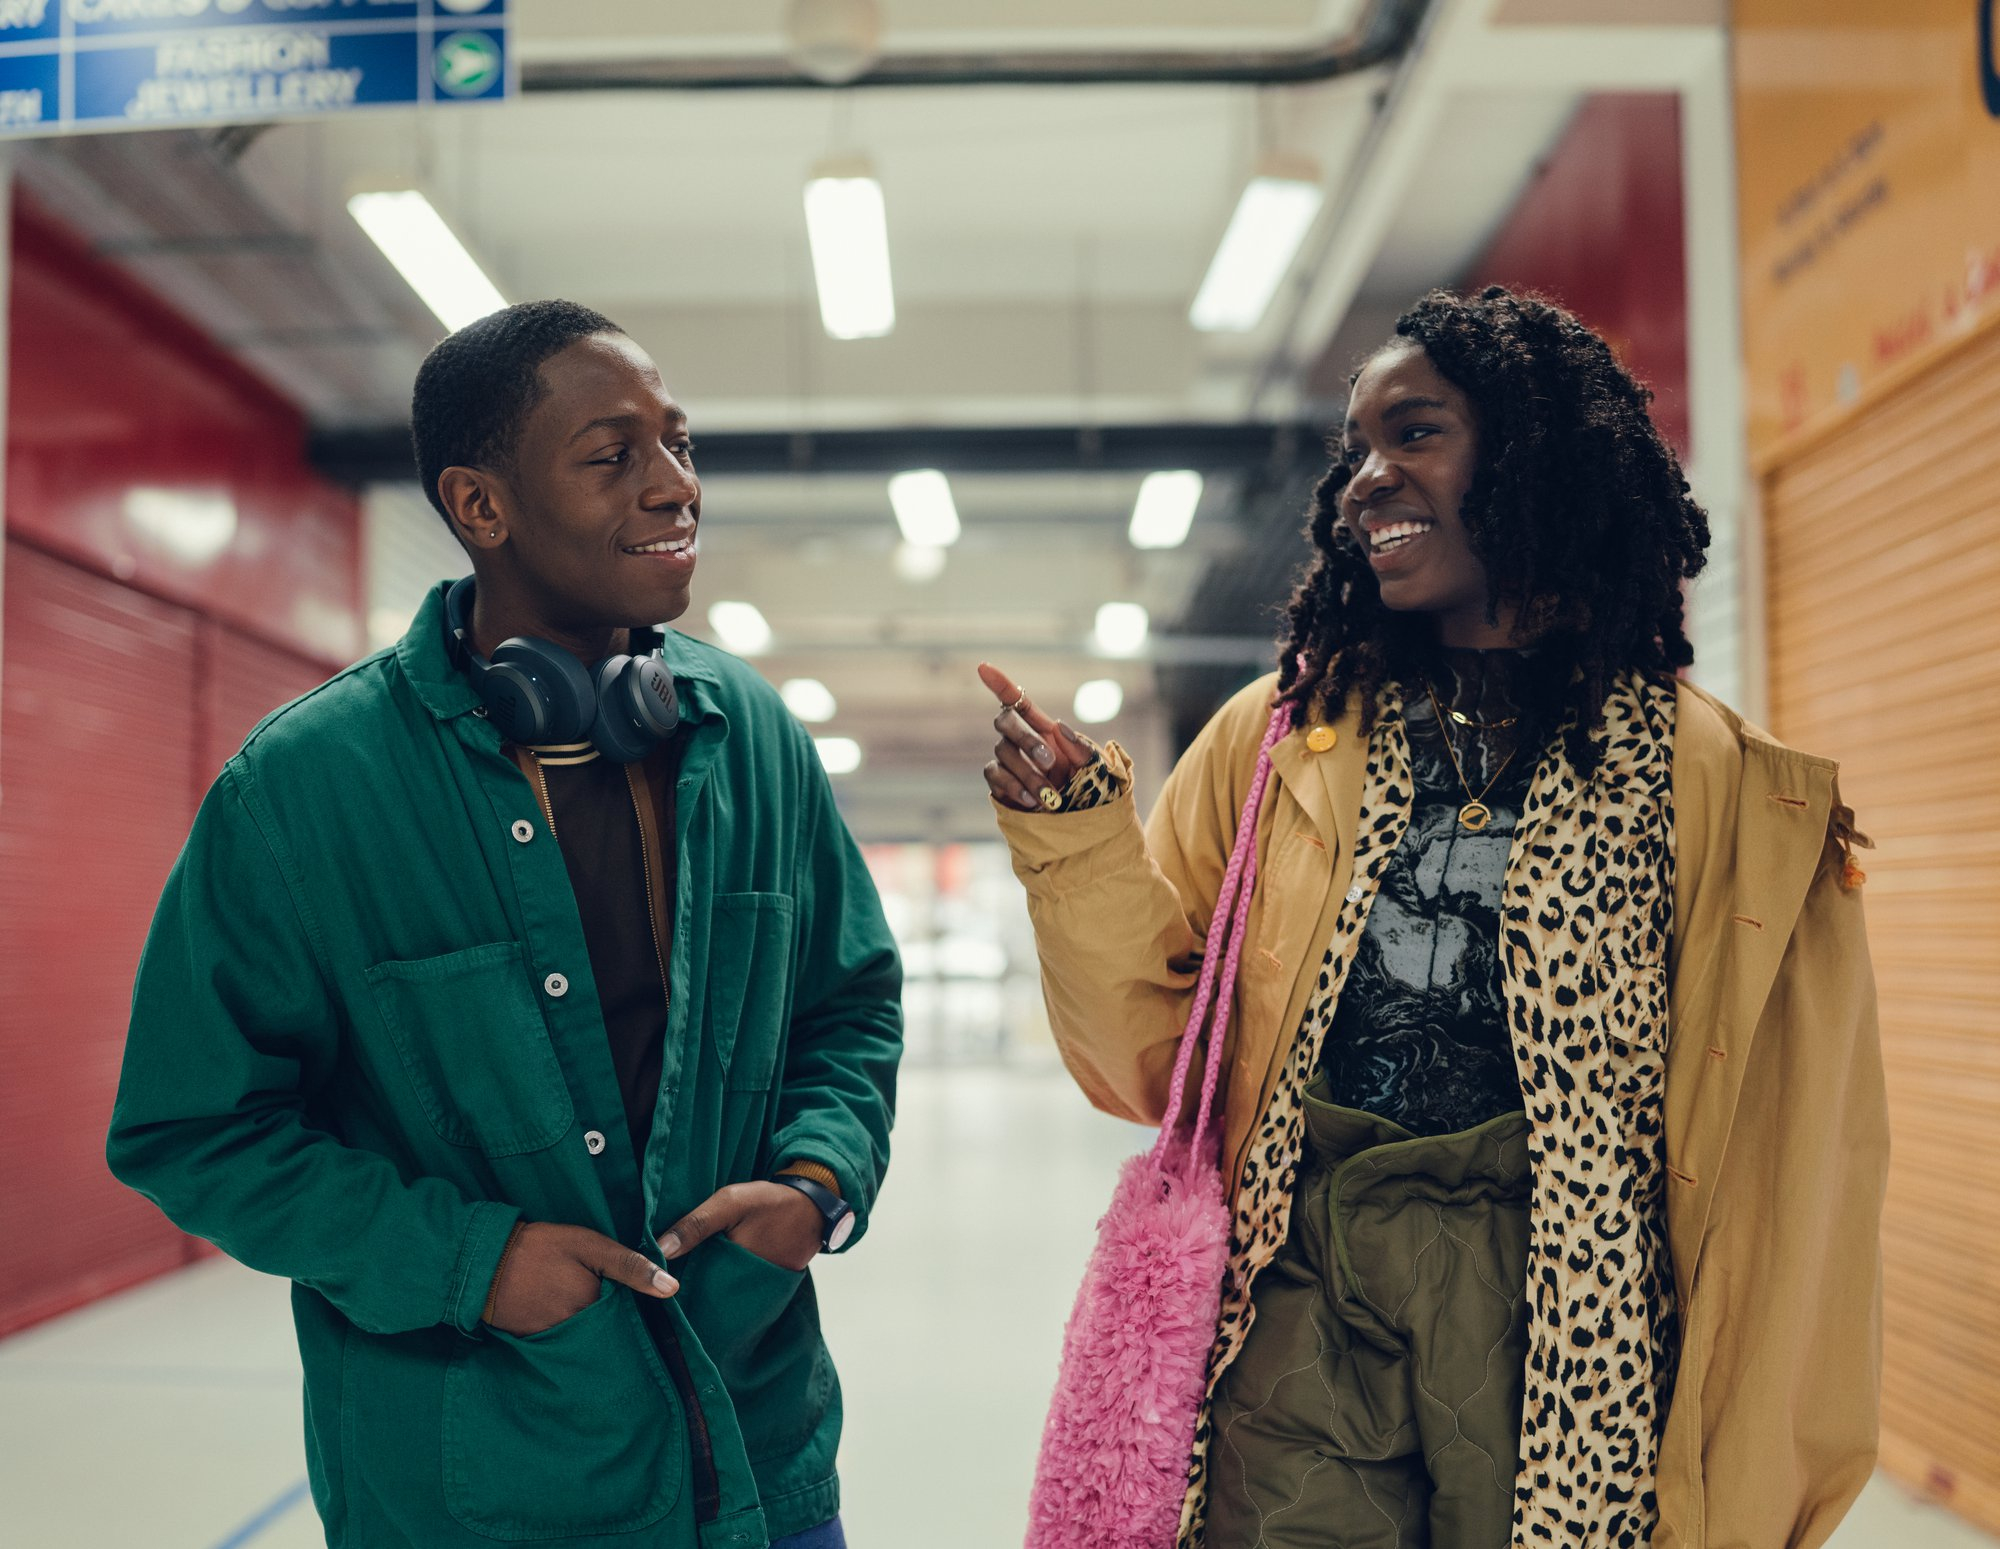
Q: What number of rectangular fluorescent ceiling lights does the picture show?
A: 10